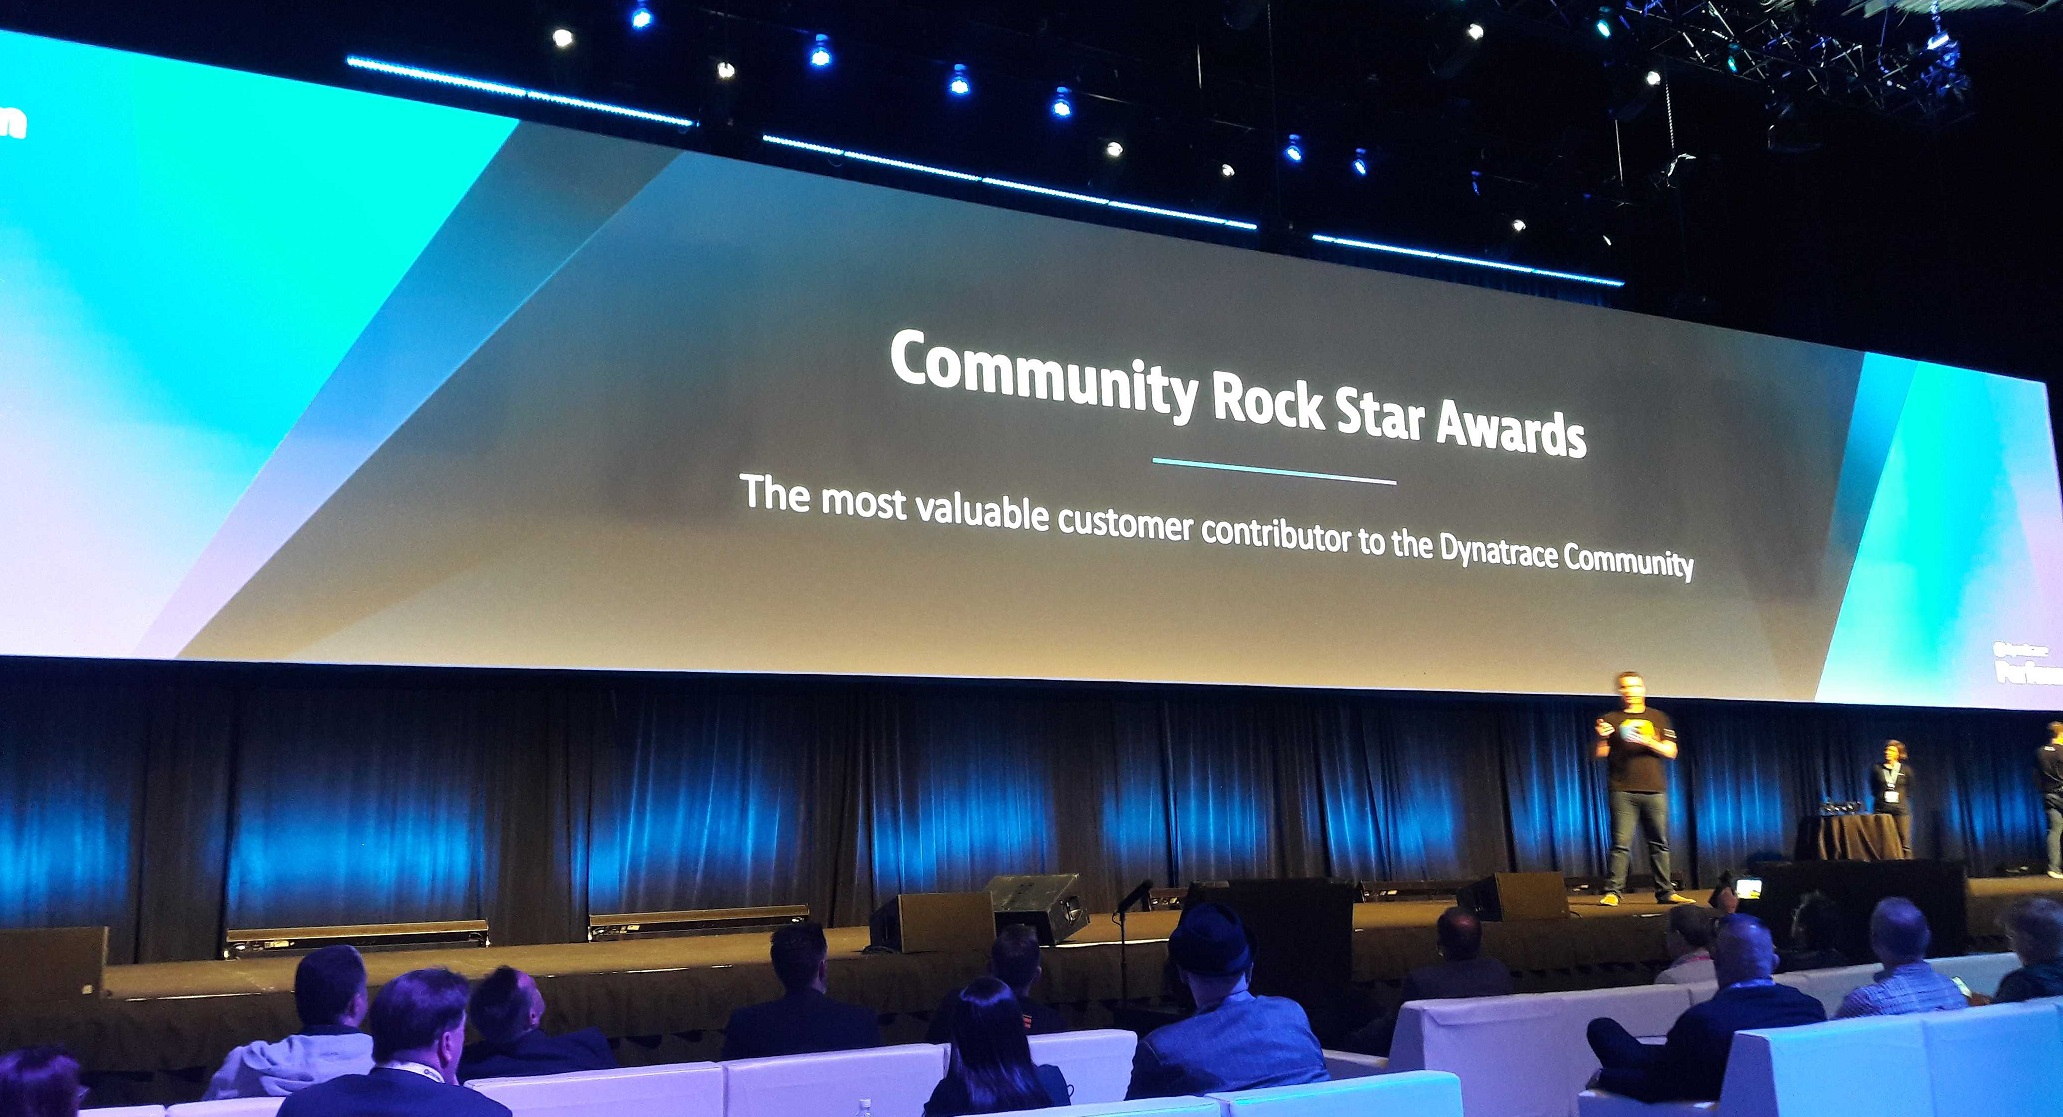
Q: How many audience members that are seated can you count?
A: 14